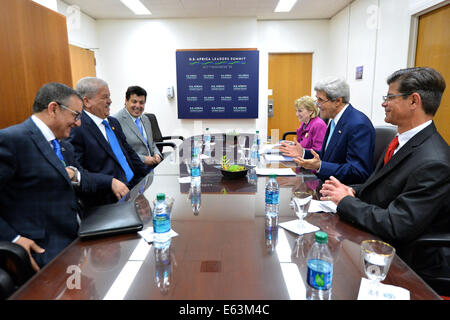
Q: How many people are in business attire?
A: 6